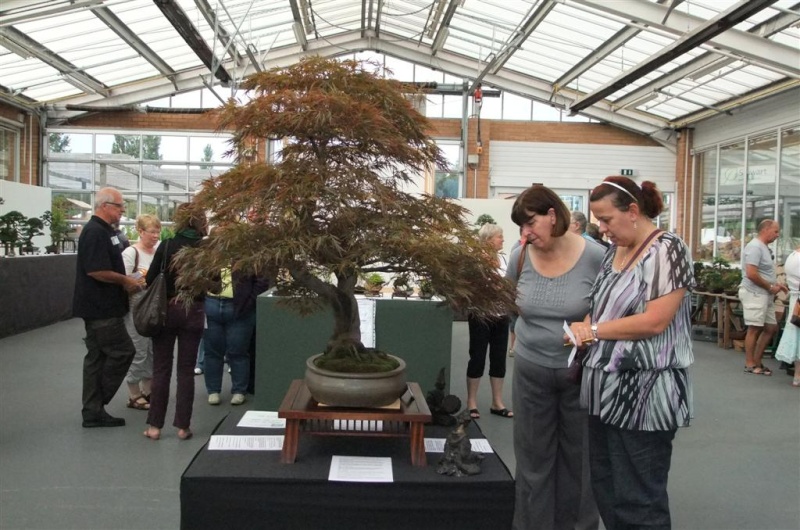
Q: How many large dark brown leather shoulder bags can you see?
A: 1